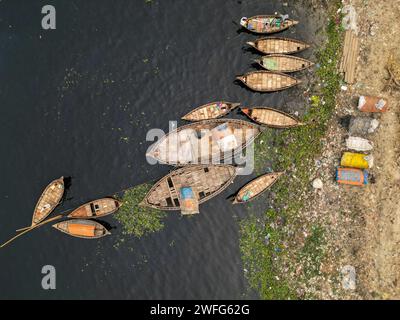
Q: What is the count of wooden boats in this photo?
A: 12